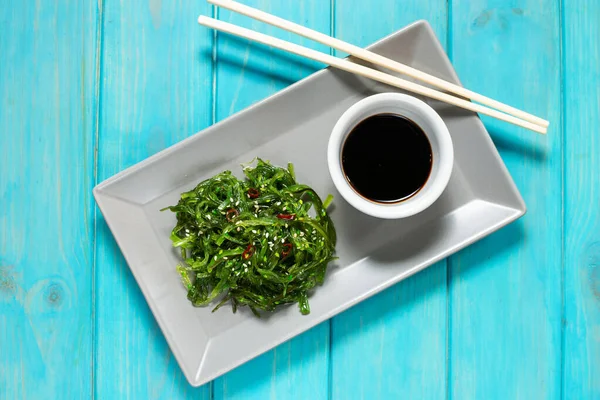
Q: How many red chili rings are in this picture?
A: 5